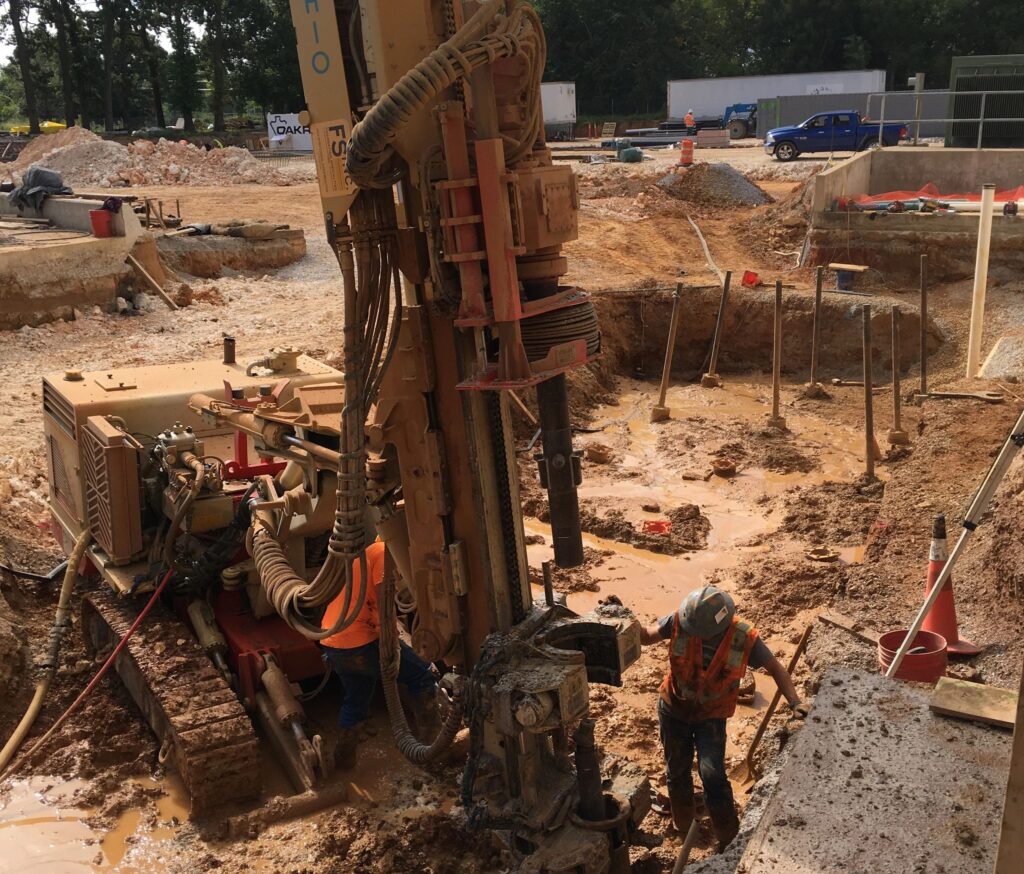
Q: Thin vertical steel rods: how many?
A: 7